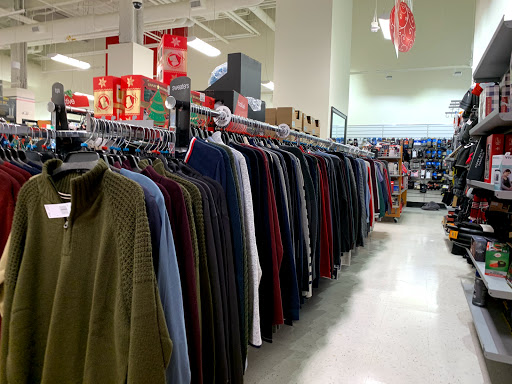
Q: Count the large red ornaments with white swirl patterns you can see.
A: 1